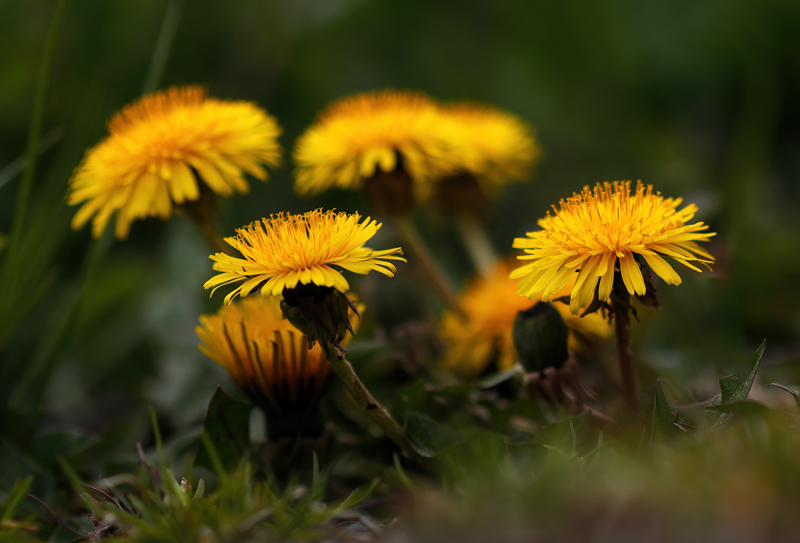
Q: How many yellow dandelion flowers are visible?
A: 7